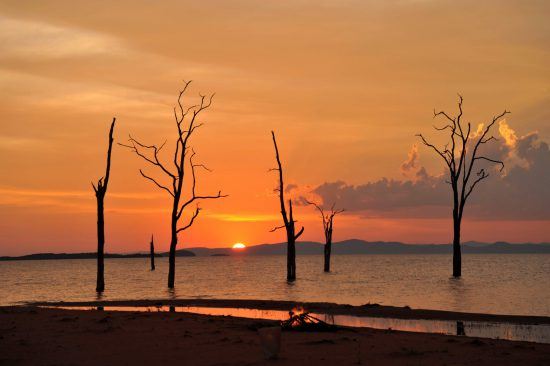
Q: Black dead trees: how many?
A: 6